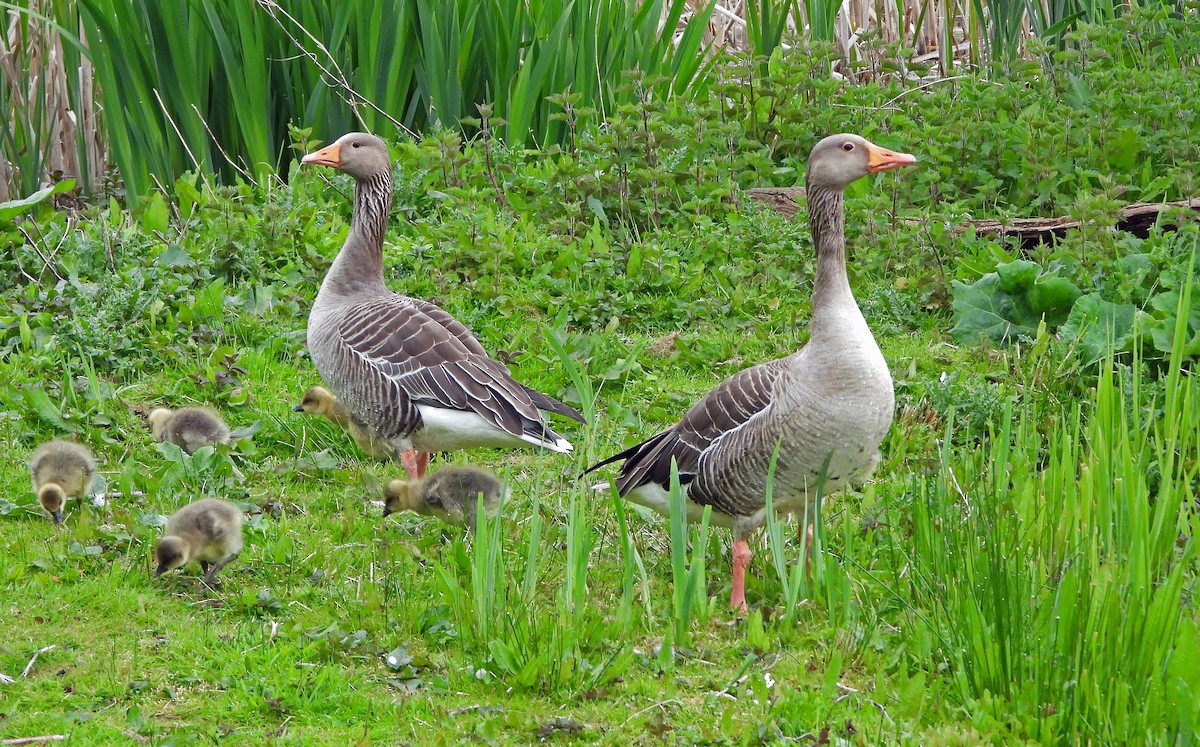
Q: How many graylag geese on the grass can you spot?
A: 7